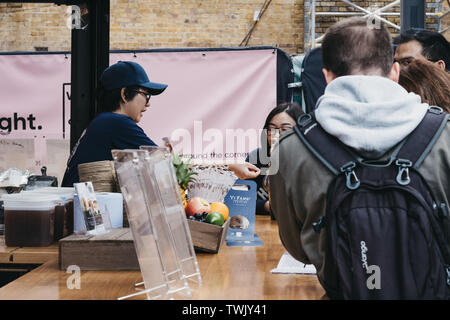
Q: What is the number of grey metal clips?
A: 2